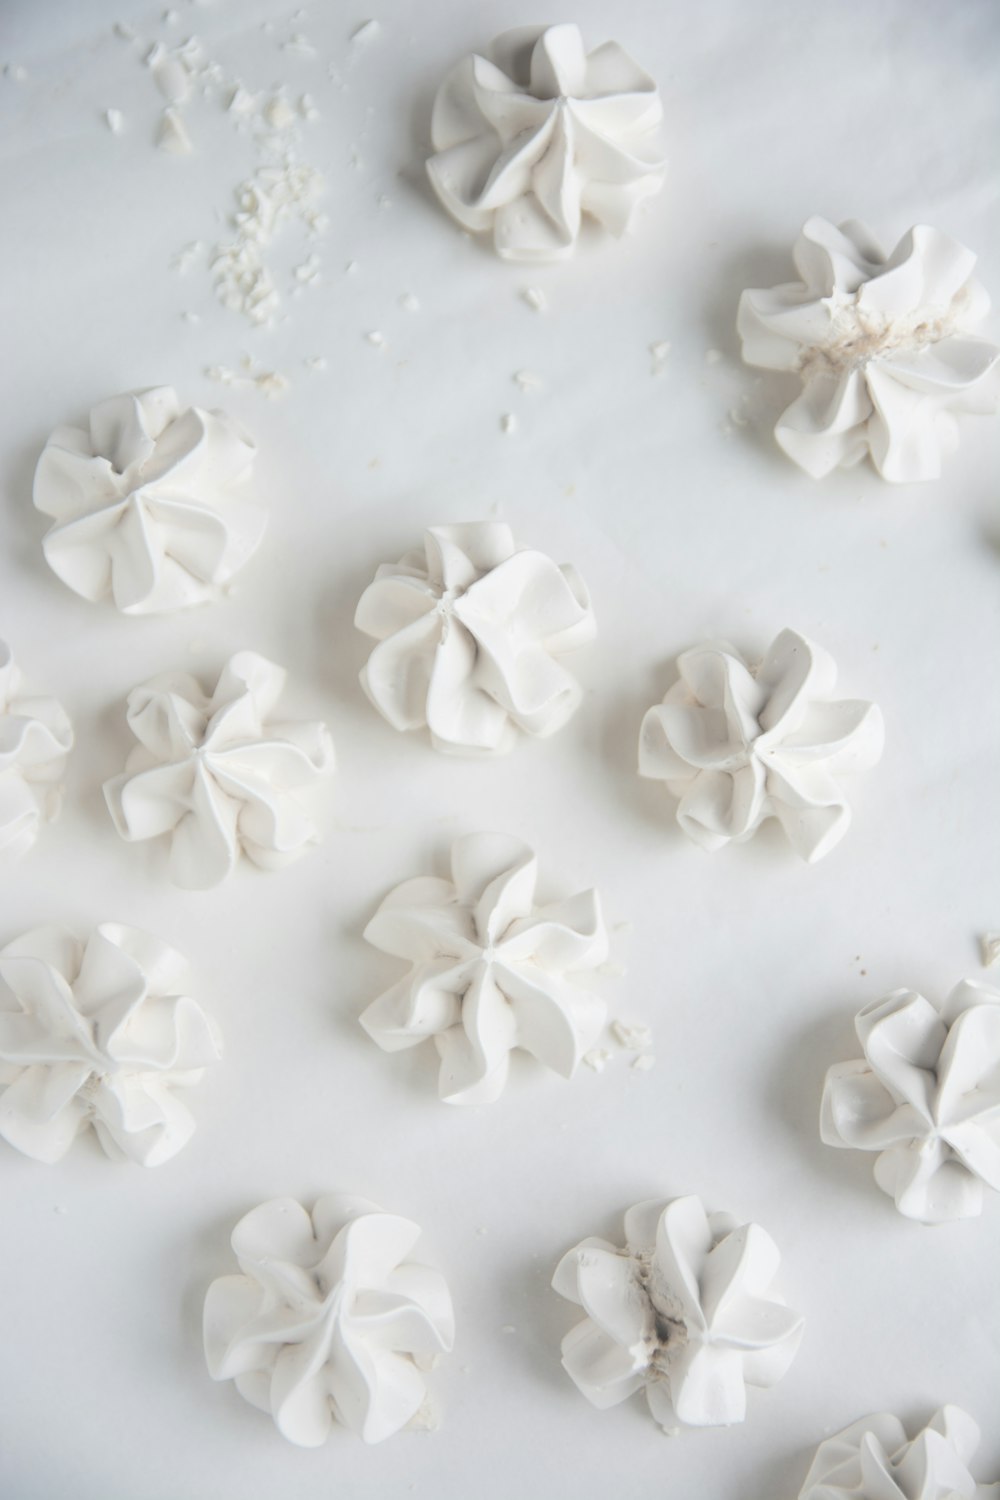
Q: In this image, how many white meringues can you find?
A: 13